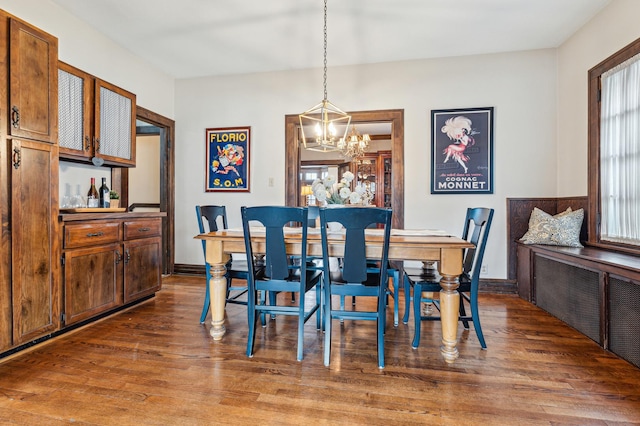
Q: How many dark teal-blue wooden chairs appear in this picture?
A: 6